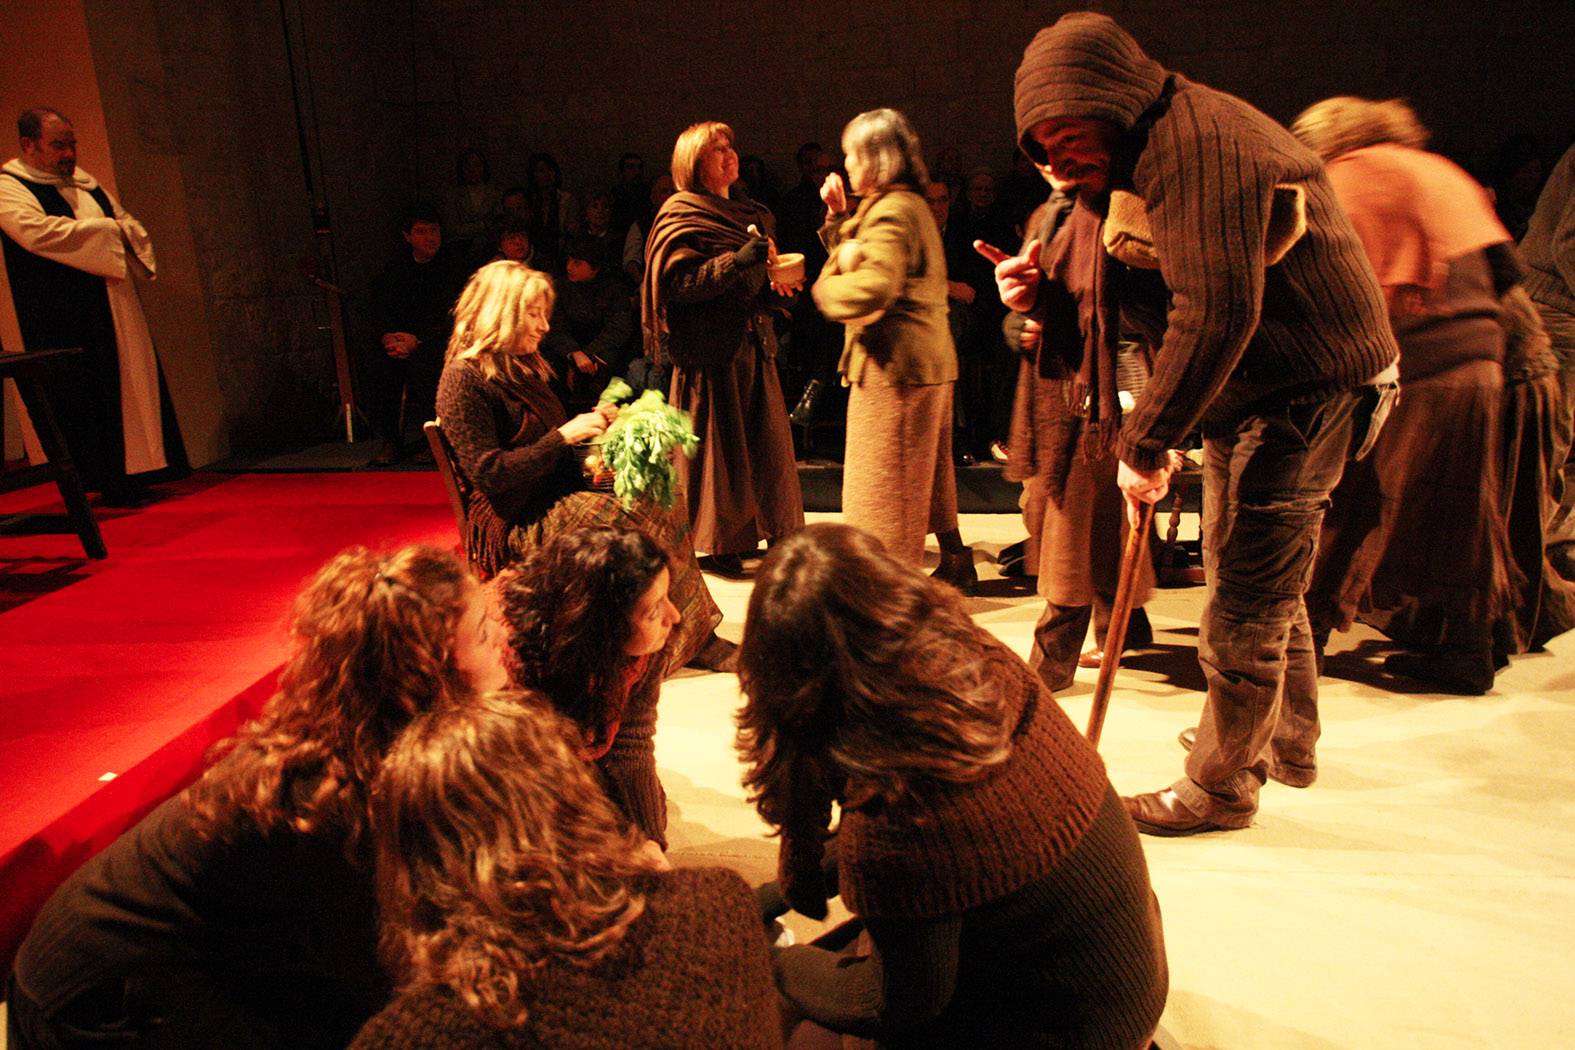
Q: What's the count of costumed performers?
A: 12